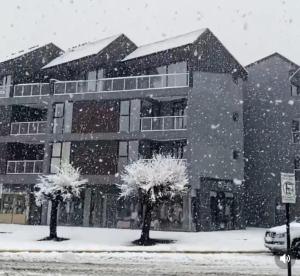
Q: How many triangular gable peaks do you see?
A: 4